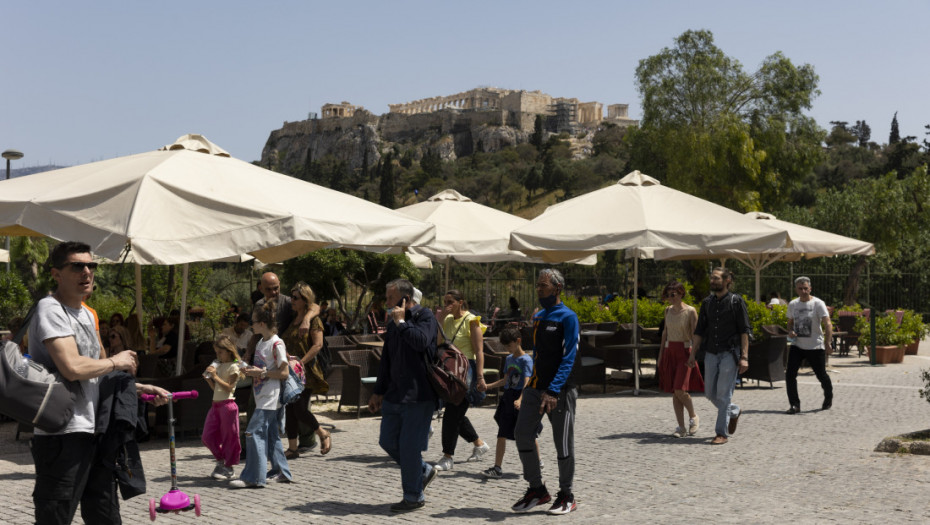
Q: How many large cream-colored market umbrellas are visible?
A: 4